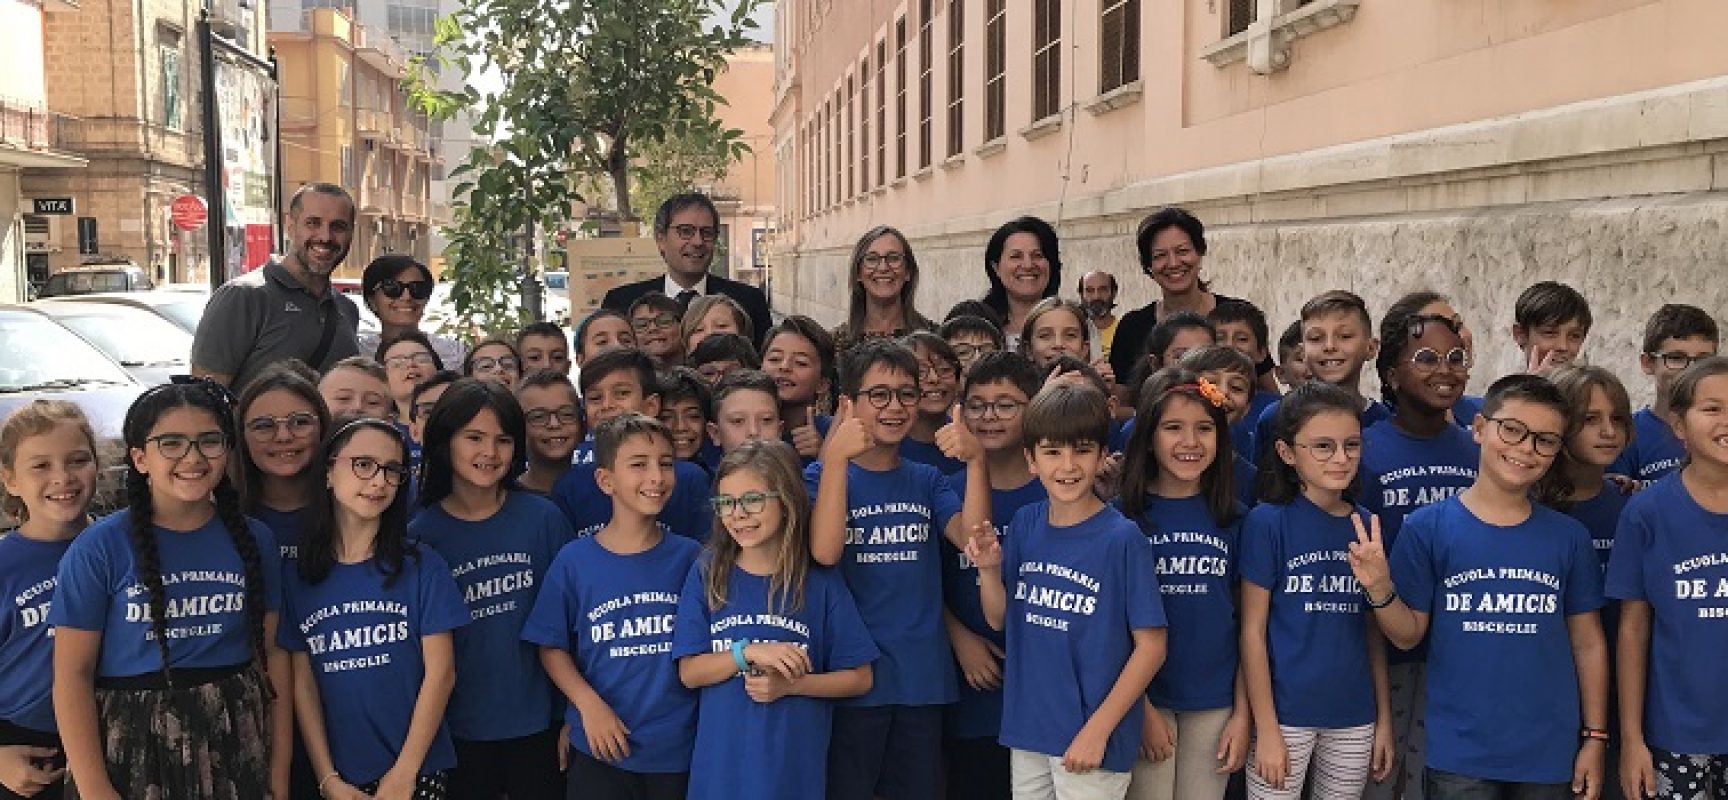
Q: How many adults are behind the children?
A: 7